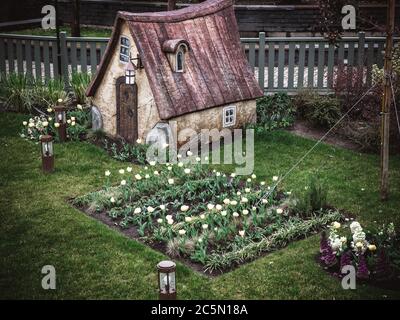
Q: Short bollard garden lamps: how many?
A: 3